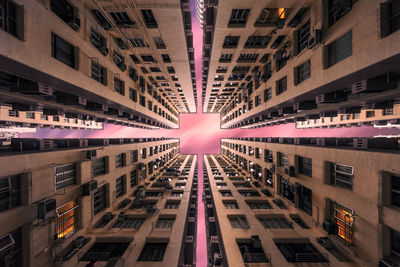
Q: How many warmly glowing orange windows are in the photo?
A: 3